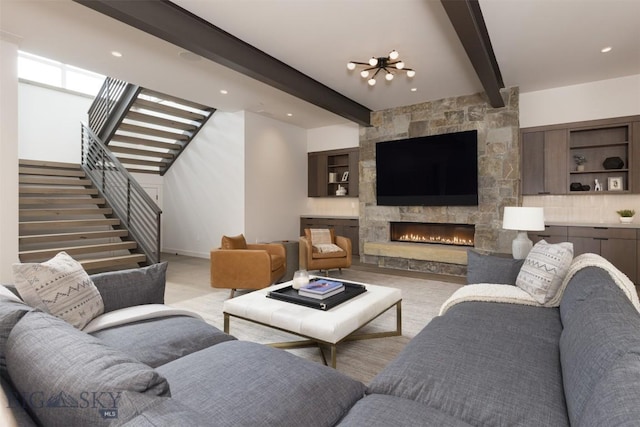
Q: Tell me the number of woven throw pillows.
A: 2